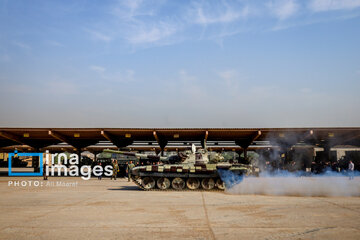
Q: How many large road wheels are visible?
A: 6